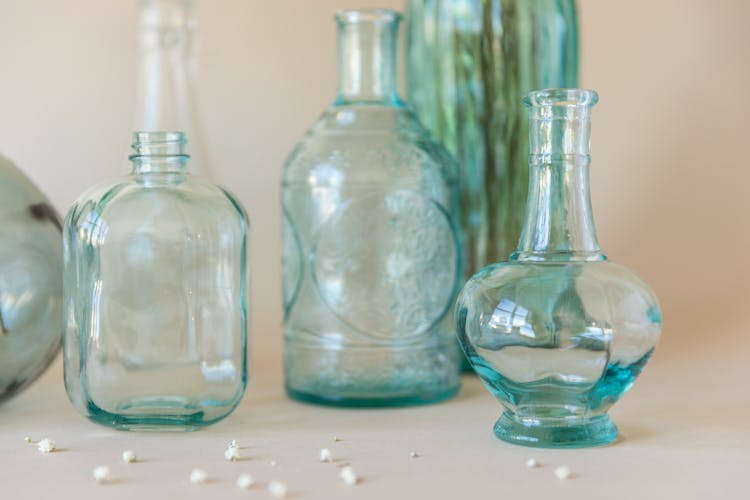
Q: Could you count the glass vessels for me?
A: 6